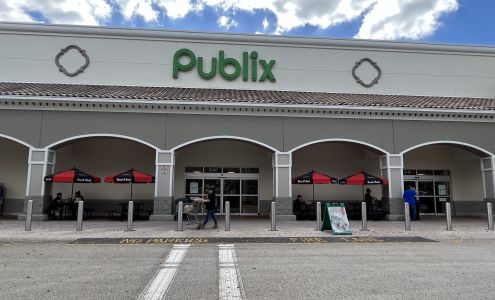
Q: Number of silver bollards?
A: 11